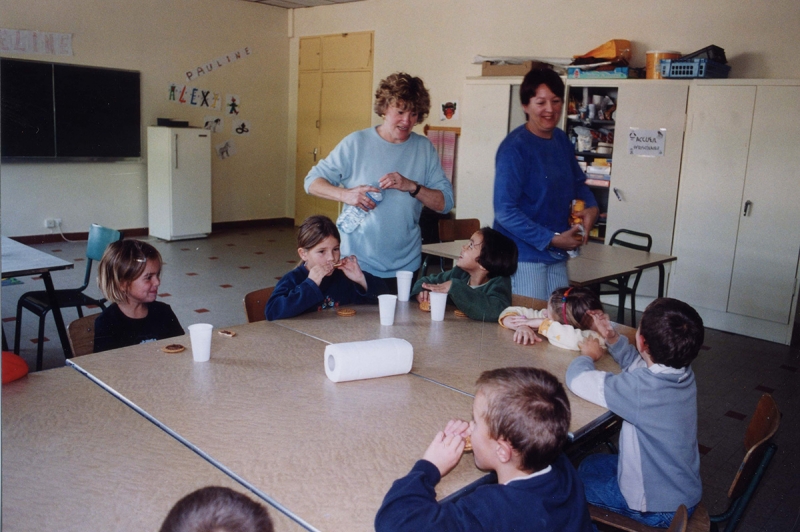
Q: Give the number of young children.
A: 7